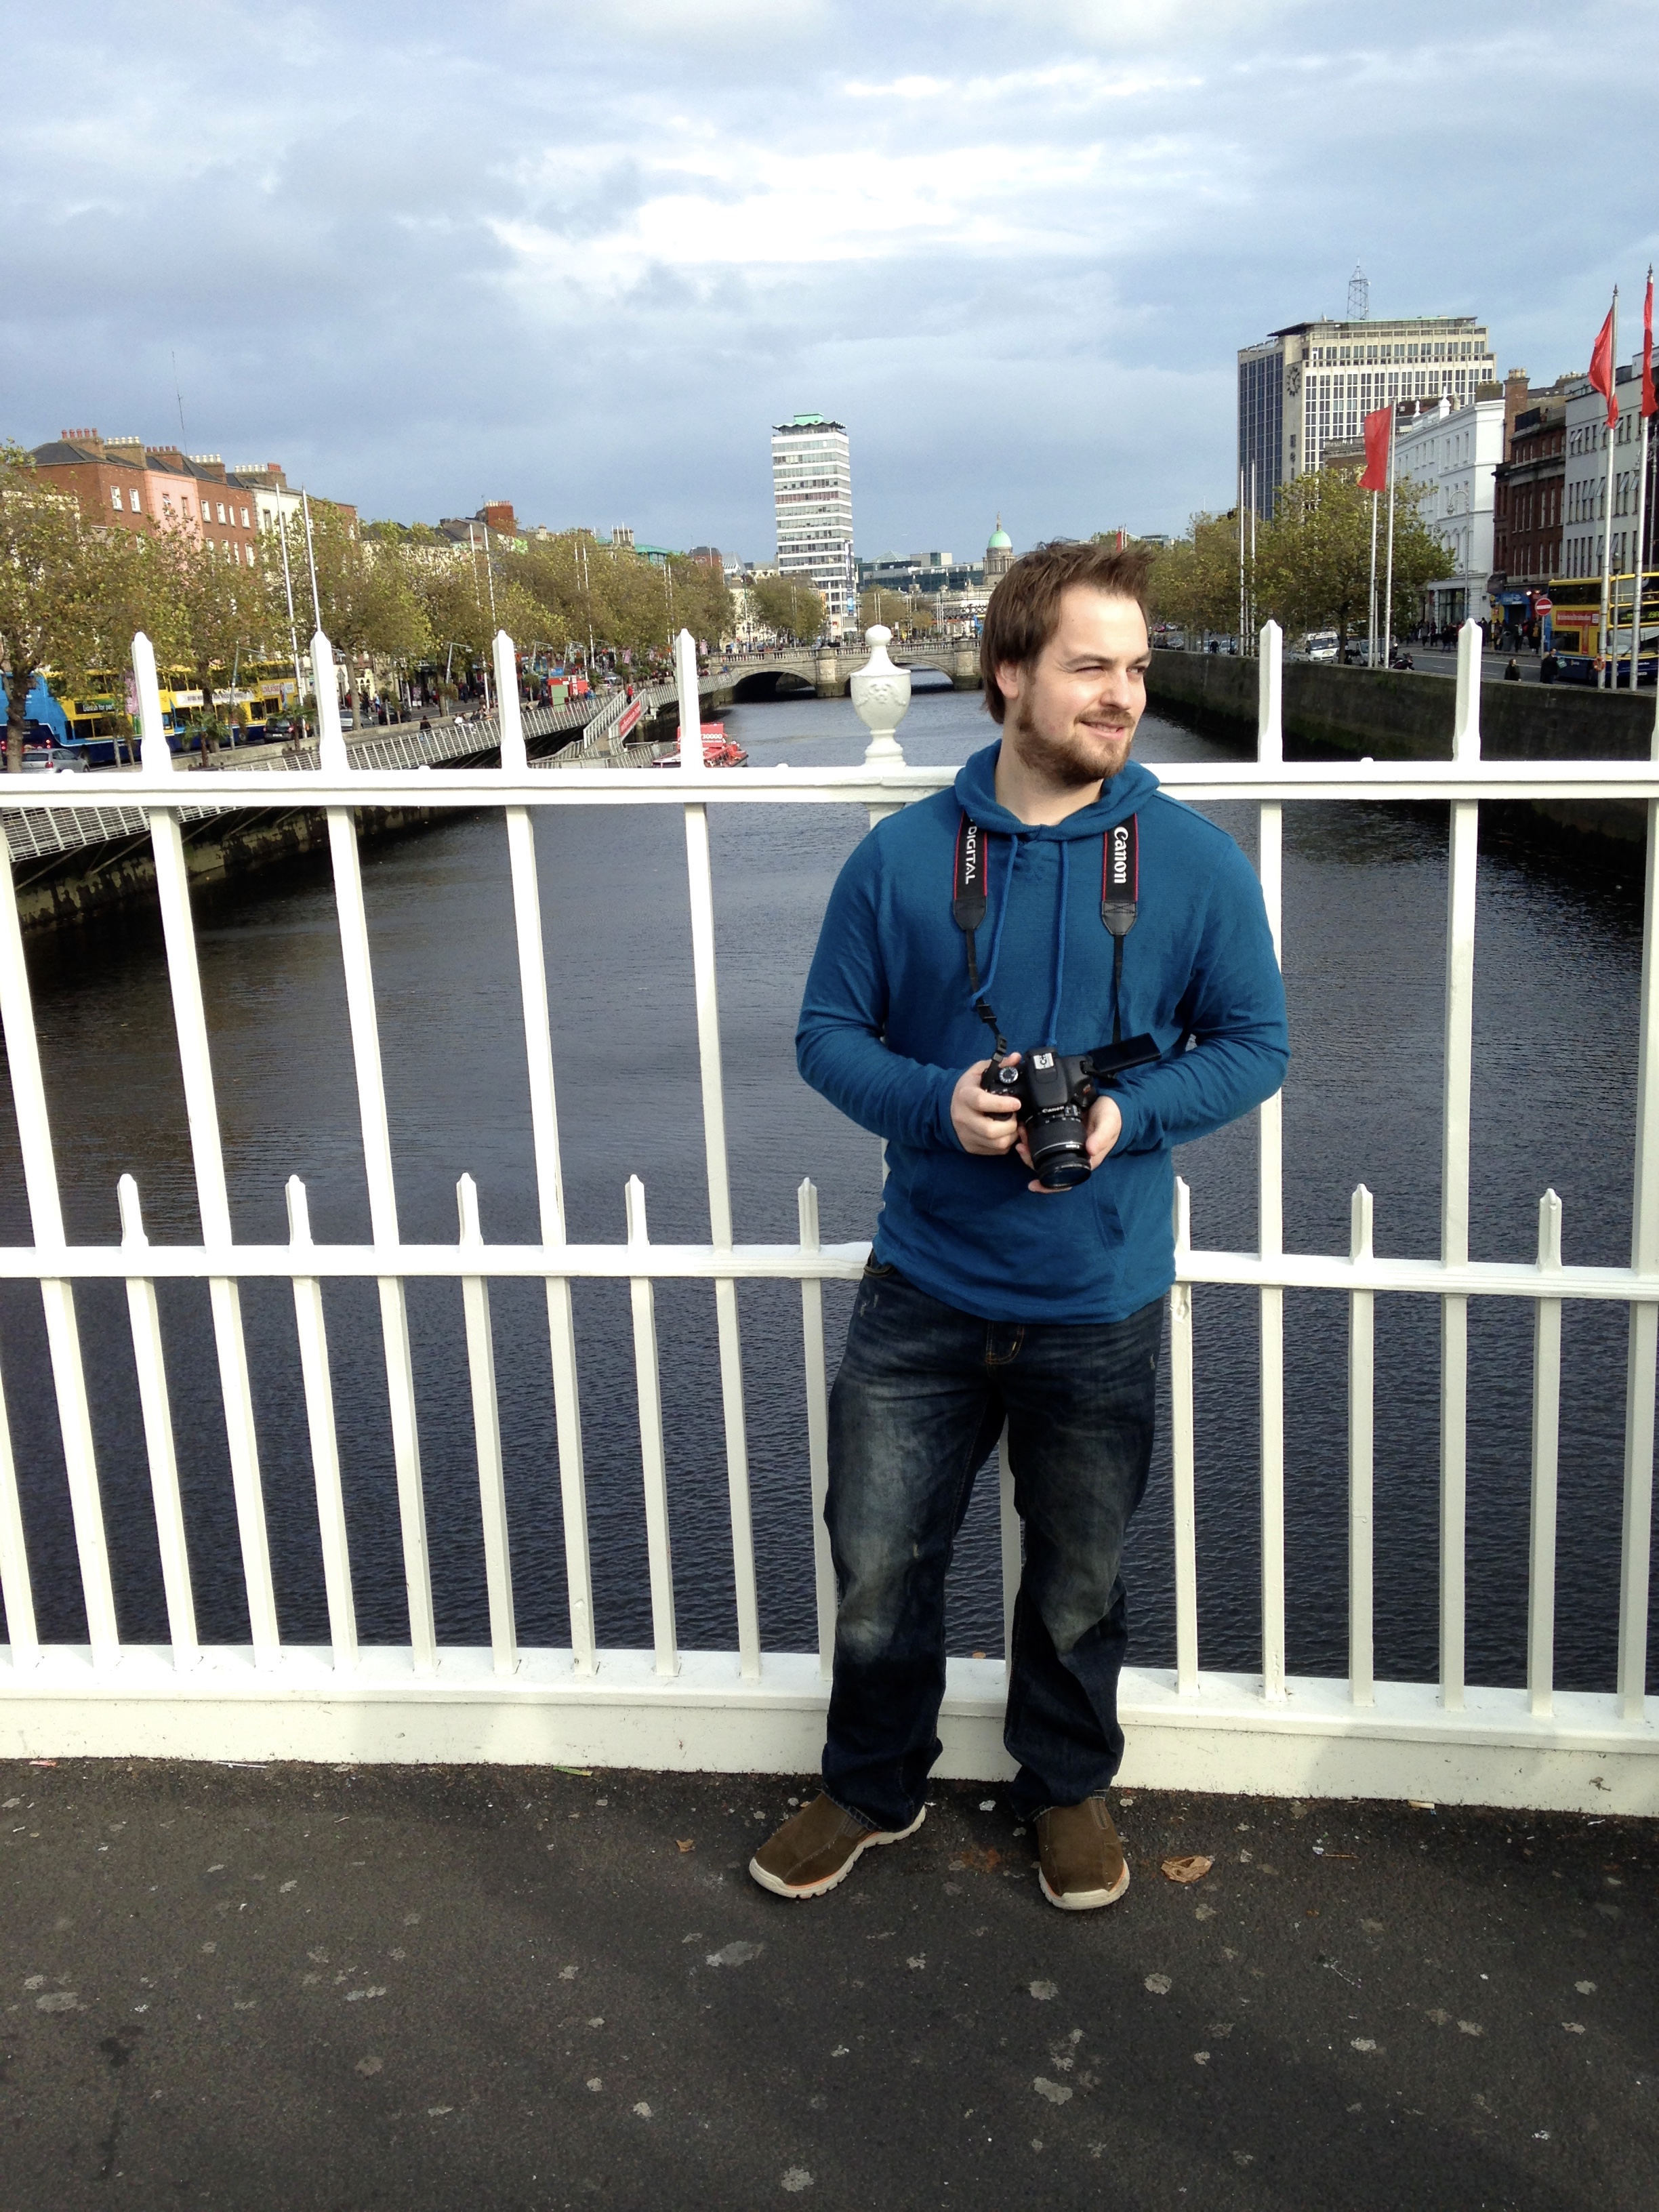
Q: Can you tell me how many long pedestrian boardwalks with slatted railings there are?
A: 1